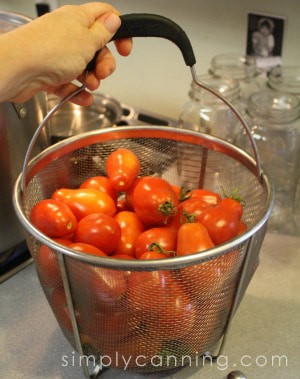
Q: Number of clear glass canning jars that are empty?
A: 4